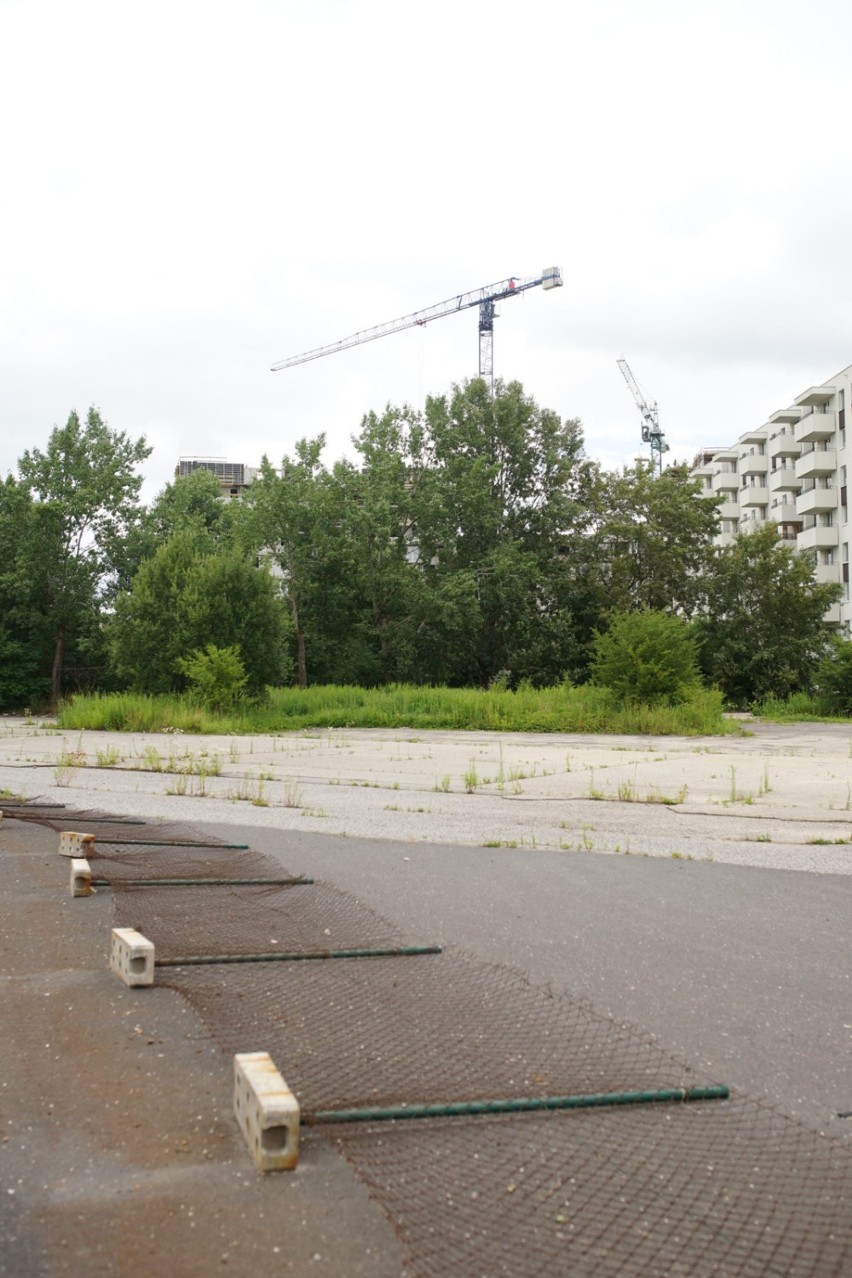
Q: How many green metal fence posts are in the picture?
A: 6